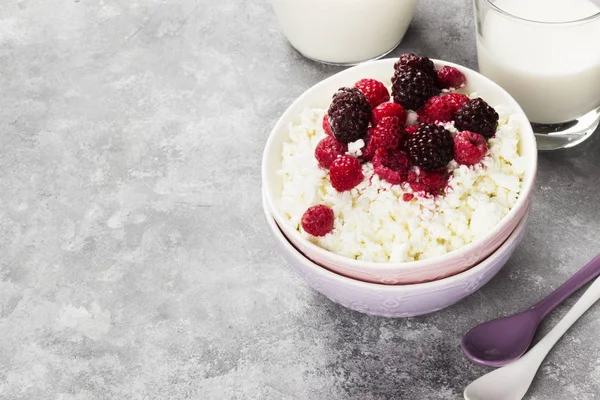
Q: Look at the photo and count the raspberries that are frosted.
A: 0